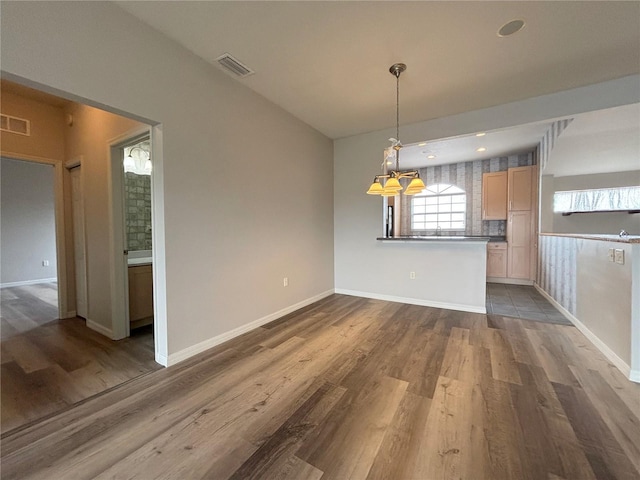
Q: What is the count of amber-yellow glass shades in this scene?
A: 5